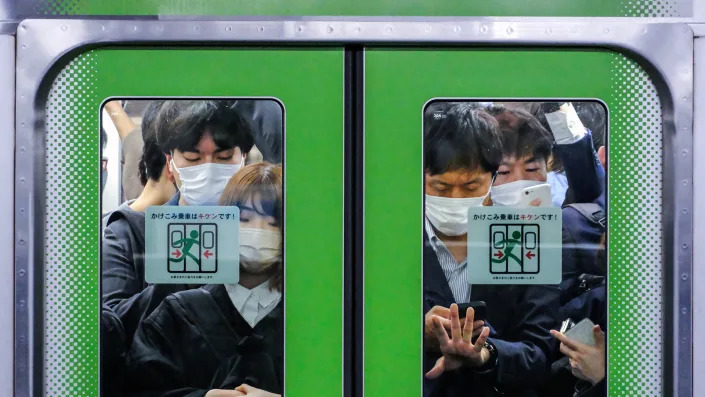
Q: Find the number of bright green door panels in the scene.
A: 2